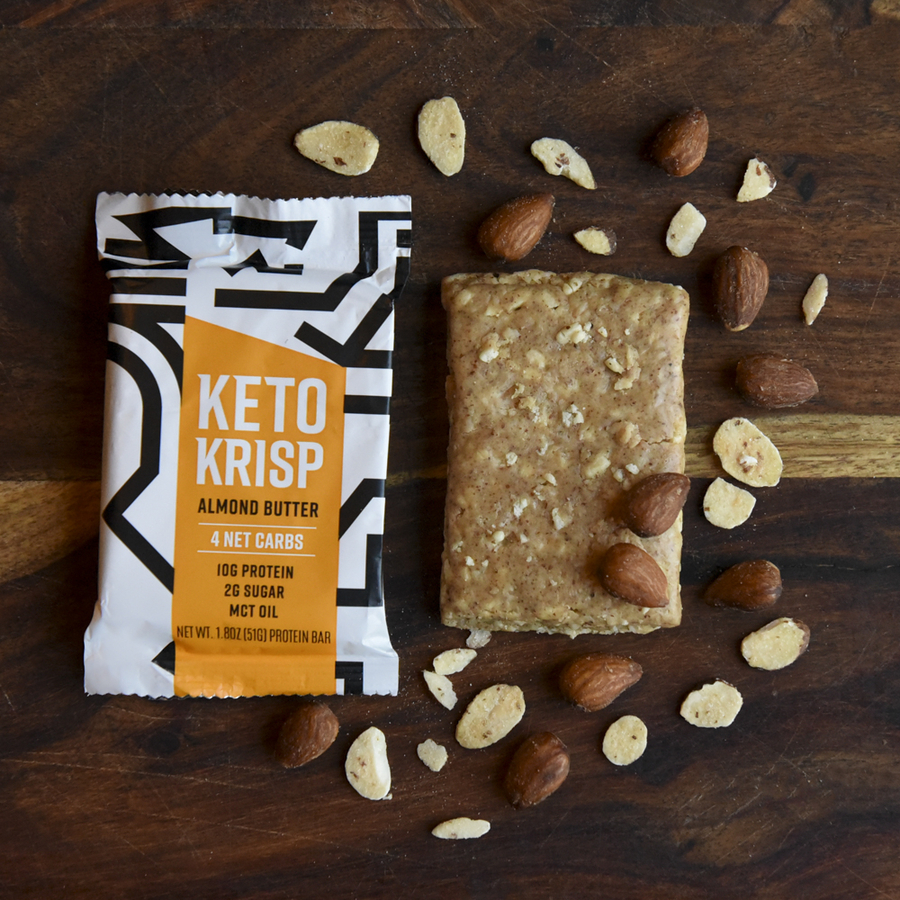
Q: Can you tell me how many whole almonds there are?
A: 10